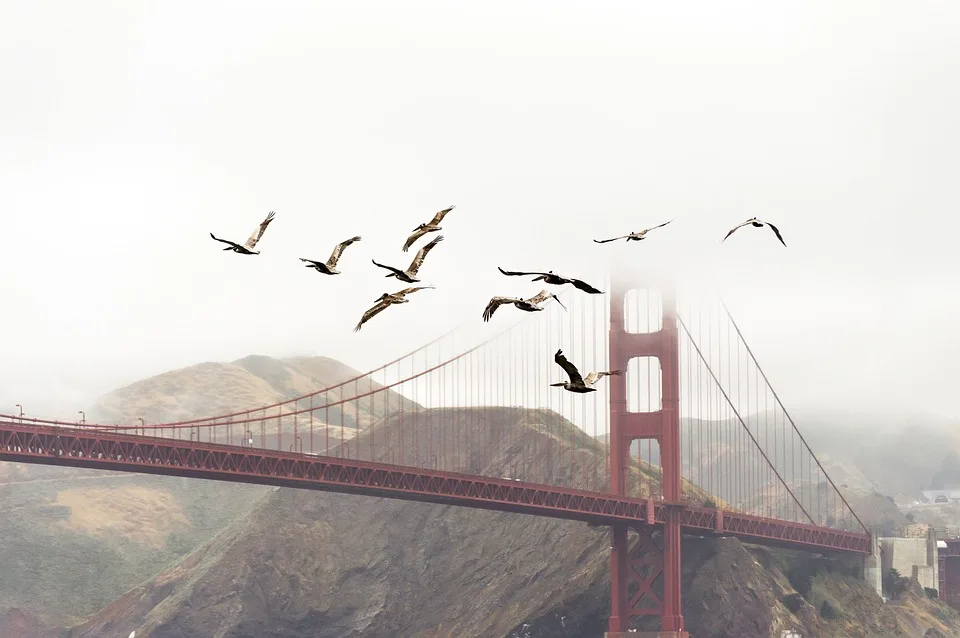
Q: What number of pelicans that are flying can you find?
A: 10